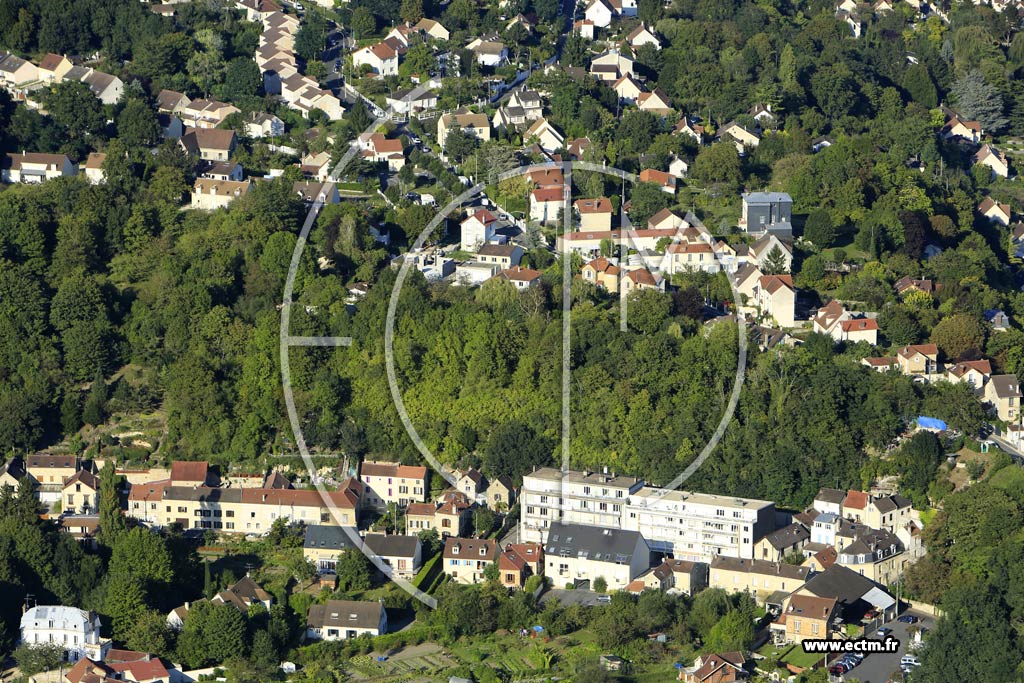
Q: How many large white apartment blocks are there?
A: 2